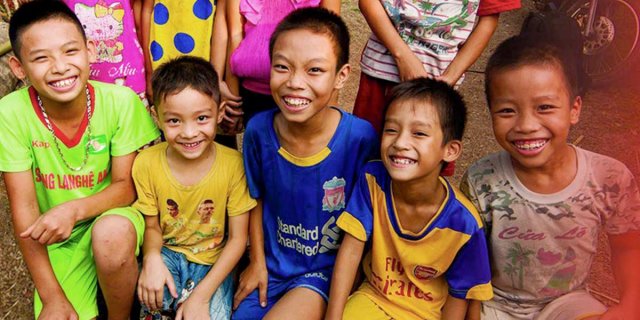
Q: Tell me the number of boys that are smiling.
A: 5